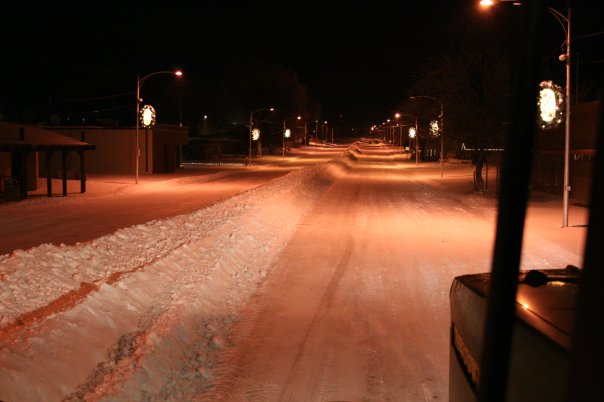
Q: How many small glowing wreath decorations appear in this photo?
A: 6